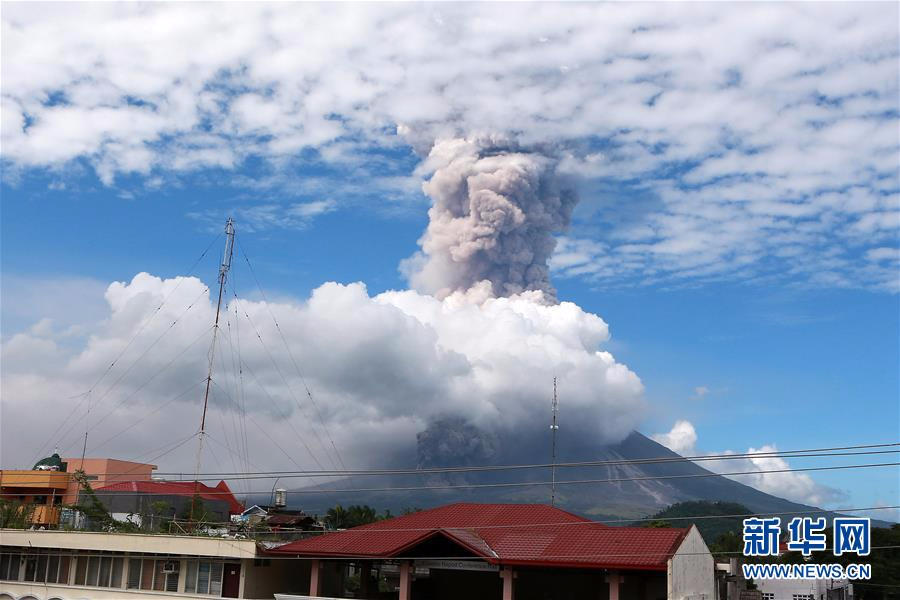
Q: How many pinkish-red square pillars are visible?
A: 4